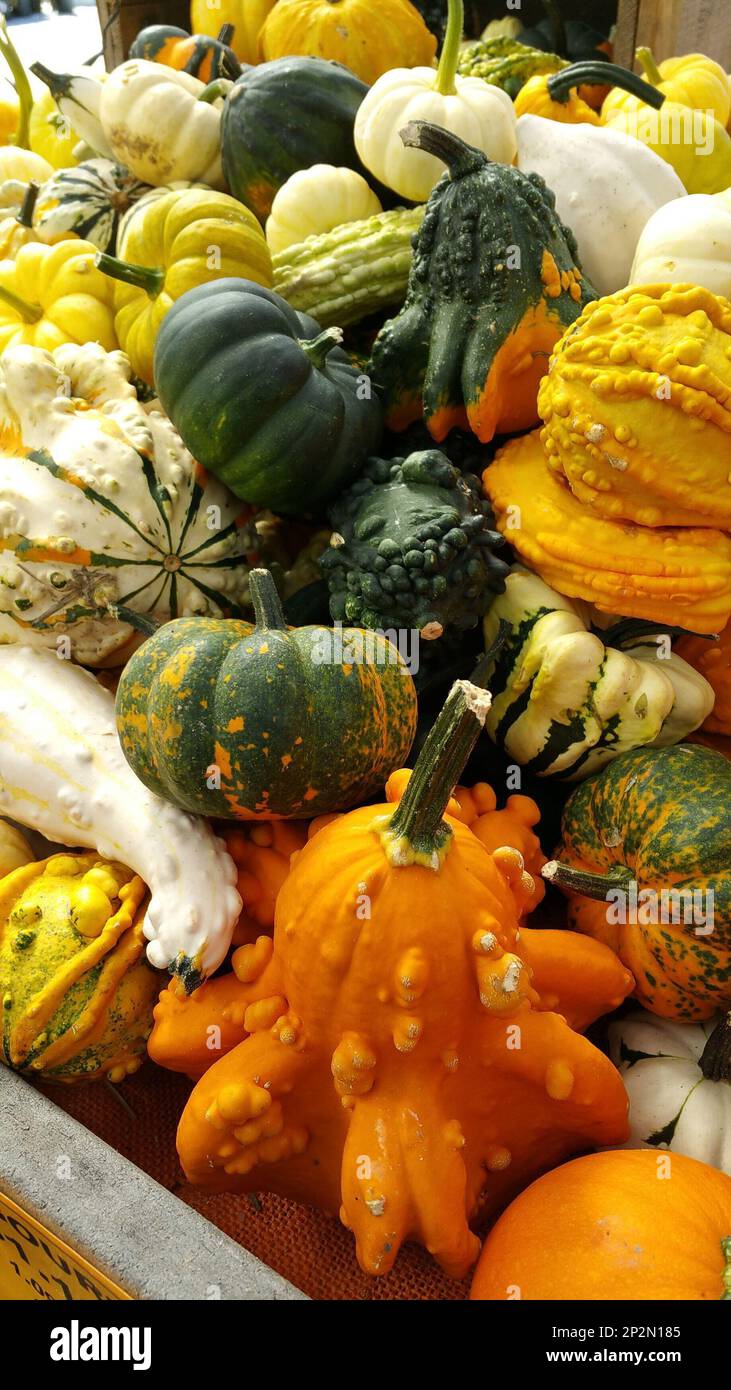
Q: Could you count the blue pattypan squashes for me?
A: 0